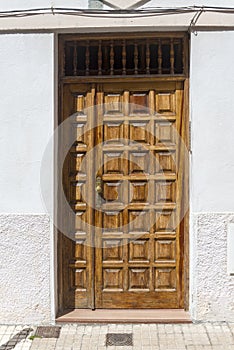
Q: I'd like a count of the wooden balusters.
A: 9